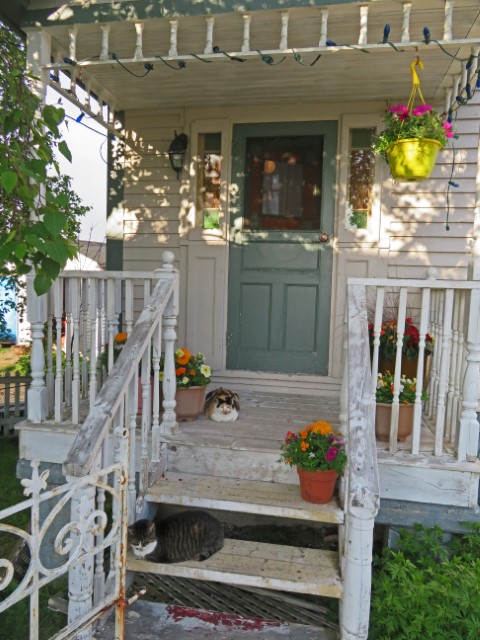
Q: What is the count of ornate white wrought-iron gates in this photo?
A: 1